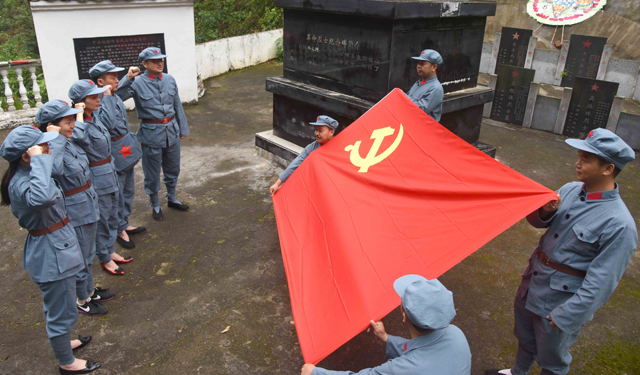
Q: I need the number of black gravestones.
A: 4